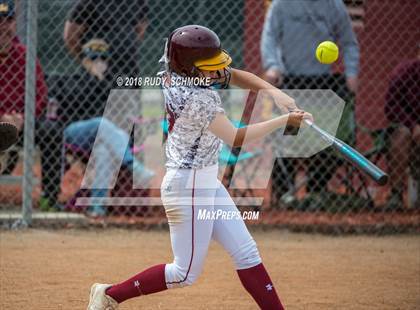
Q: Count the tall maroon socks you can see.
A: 2